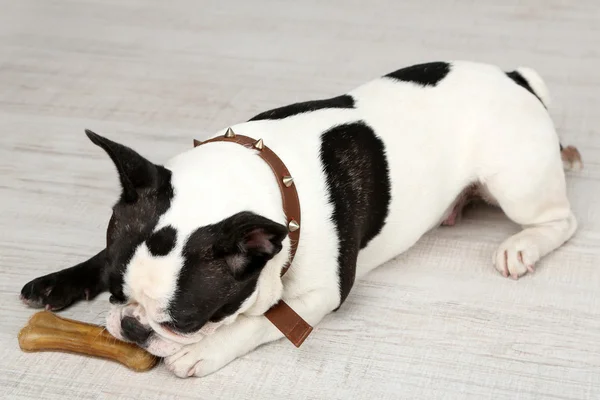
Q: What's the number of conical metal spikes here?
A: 4